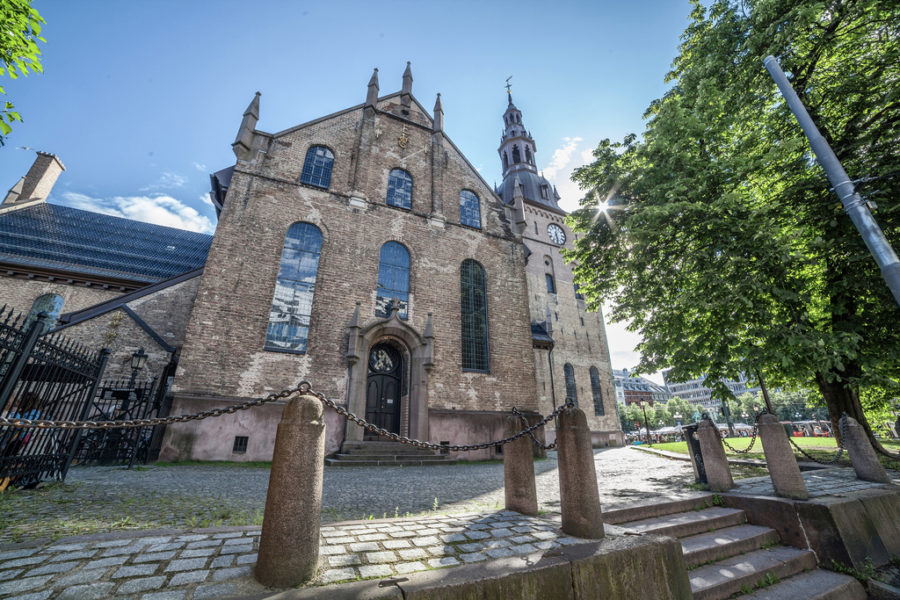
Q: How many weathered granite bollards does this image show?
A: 6